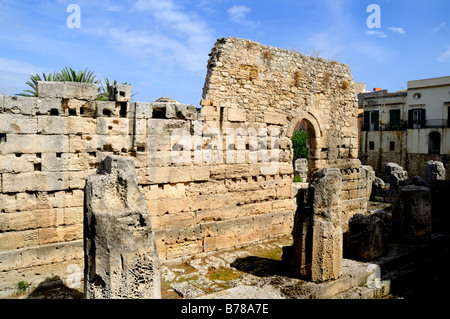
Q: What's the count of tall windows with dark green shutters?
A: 3